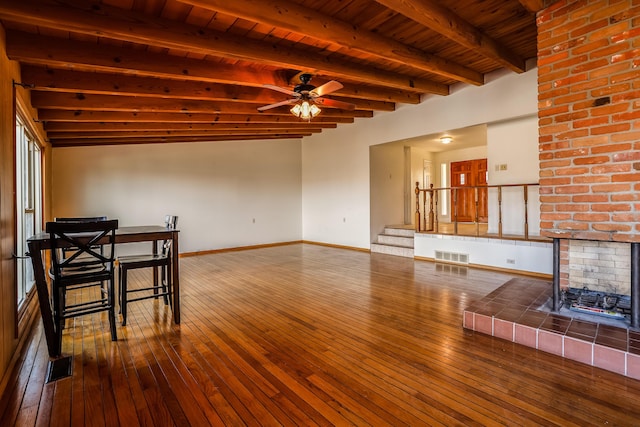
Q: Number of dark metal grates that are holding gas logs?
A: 1